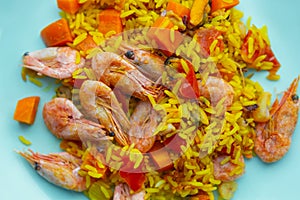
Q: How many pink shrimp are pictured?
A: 11